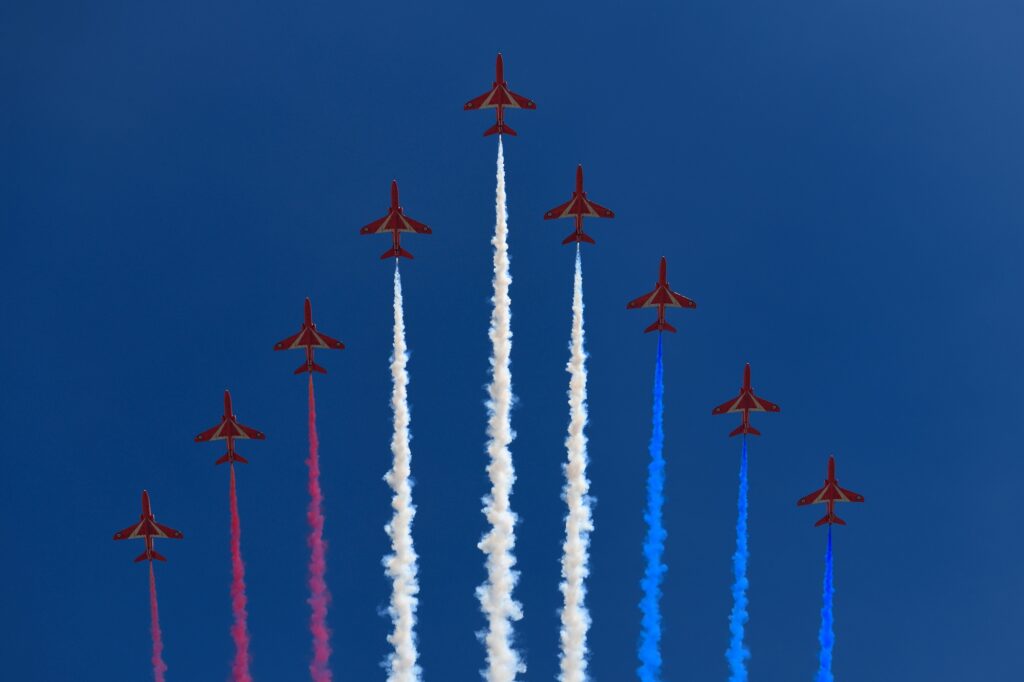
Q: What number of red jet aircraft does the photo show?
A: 9